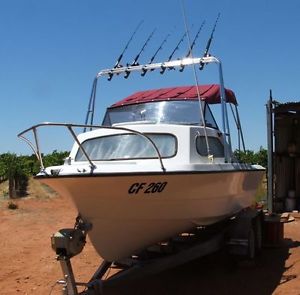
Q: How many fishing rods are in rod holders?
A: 6